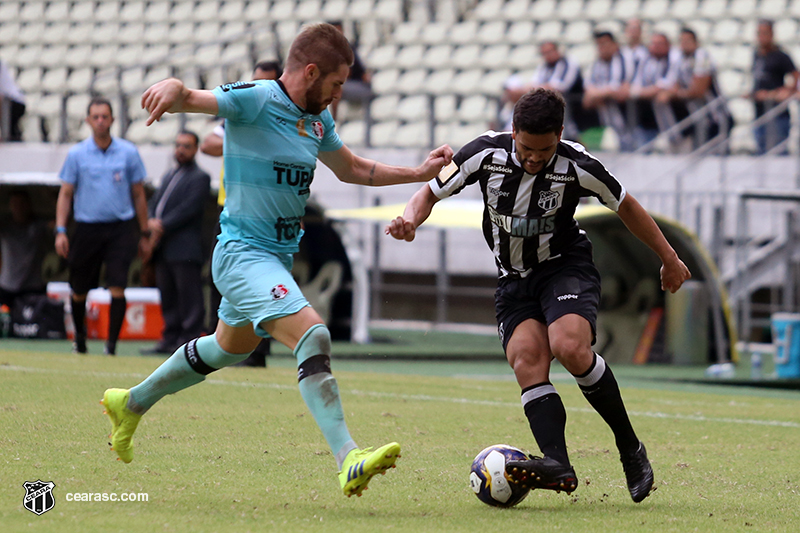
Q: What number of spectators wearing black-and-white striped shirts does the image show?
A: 5